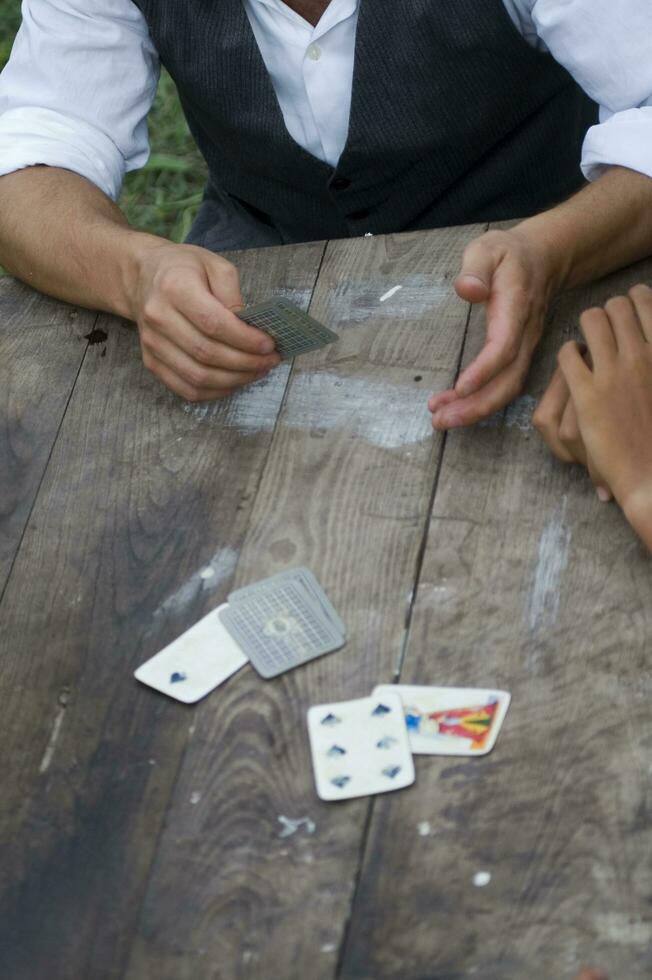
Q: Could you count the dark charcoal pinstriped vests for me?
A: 1